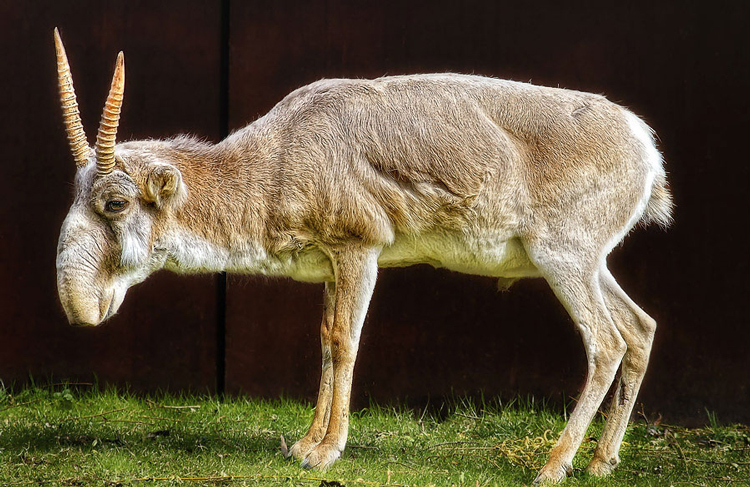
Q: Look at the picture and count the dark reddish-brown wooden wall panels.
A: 2